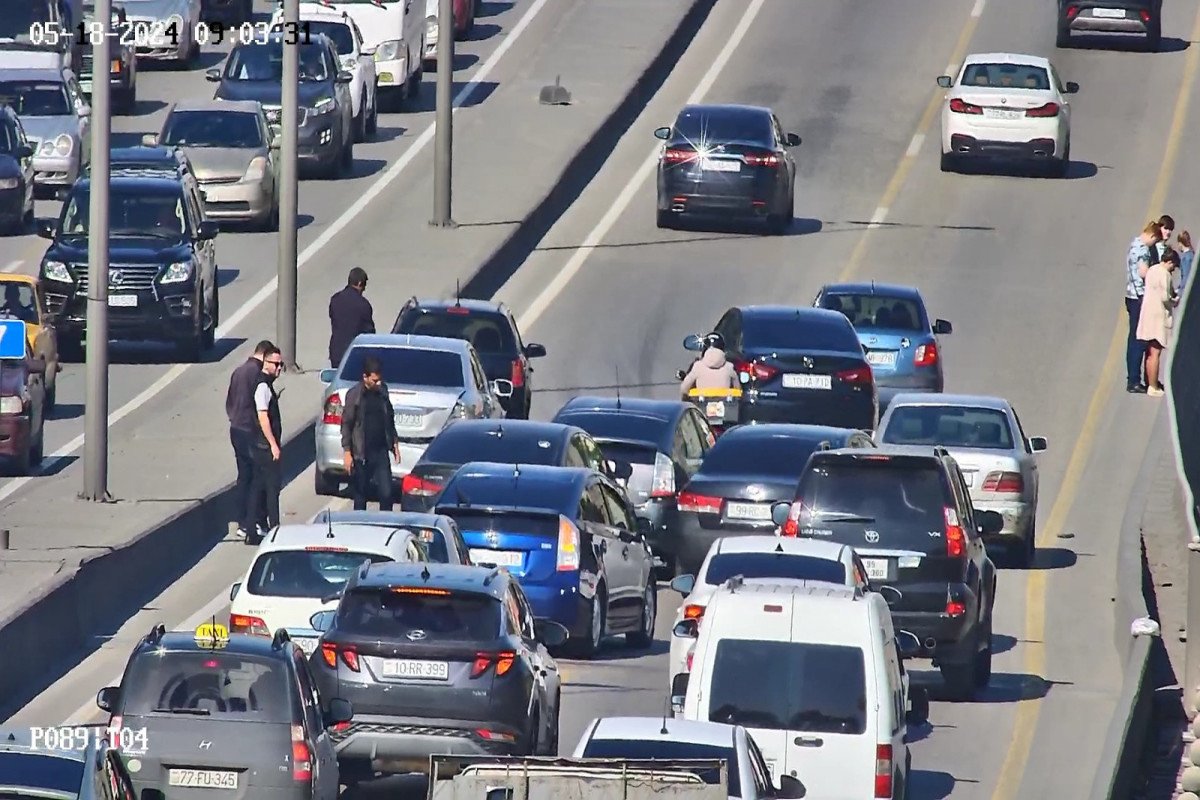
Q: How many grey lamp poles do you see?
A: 3